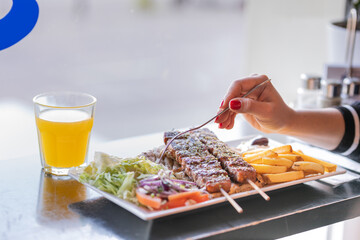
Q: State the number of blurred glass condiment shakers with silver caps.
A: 3